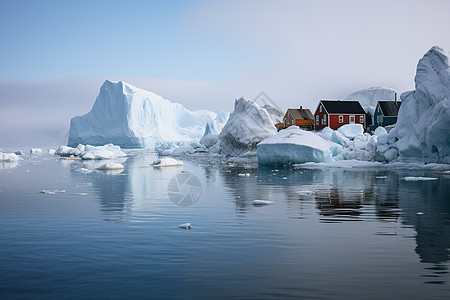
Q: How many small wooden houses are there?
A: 3